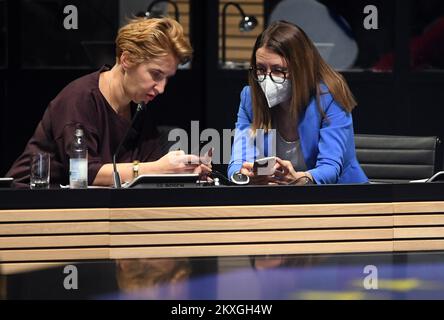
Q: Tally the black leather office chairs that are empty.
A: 1